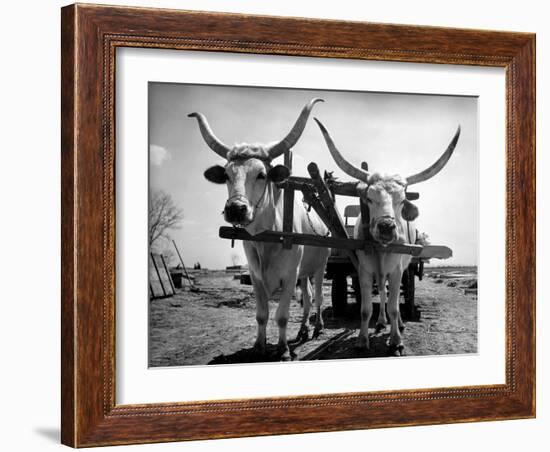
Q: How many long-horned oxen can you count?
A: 2